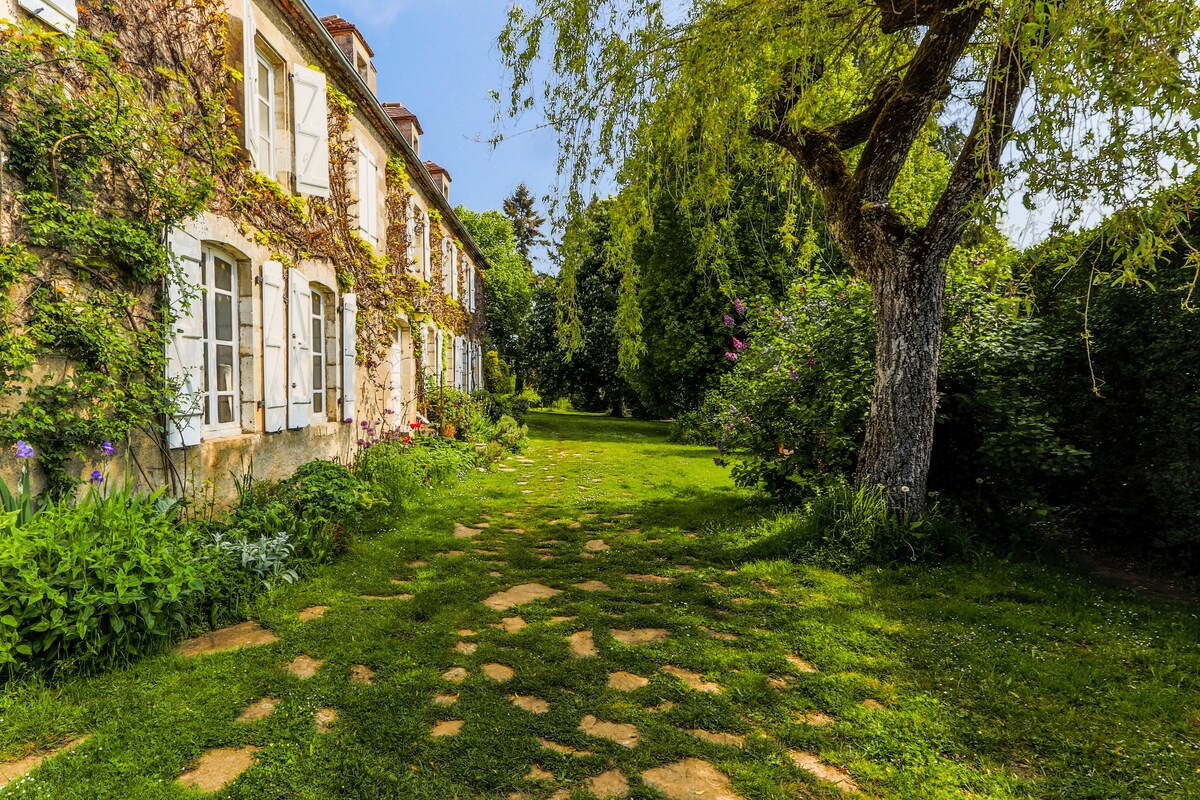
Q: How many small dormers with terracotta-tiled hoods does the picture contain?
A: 3